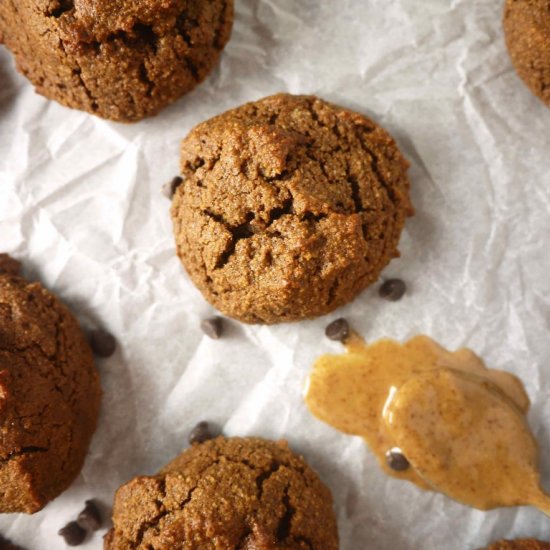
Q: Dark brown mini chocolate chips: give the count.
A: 9